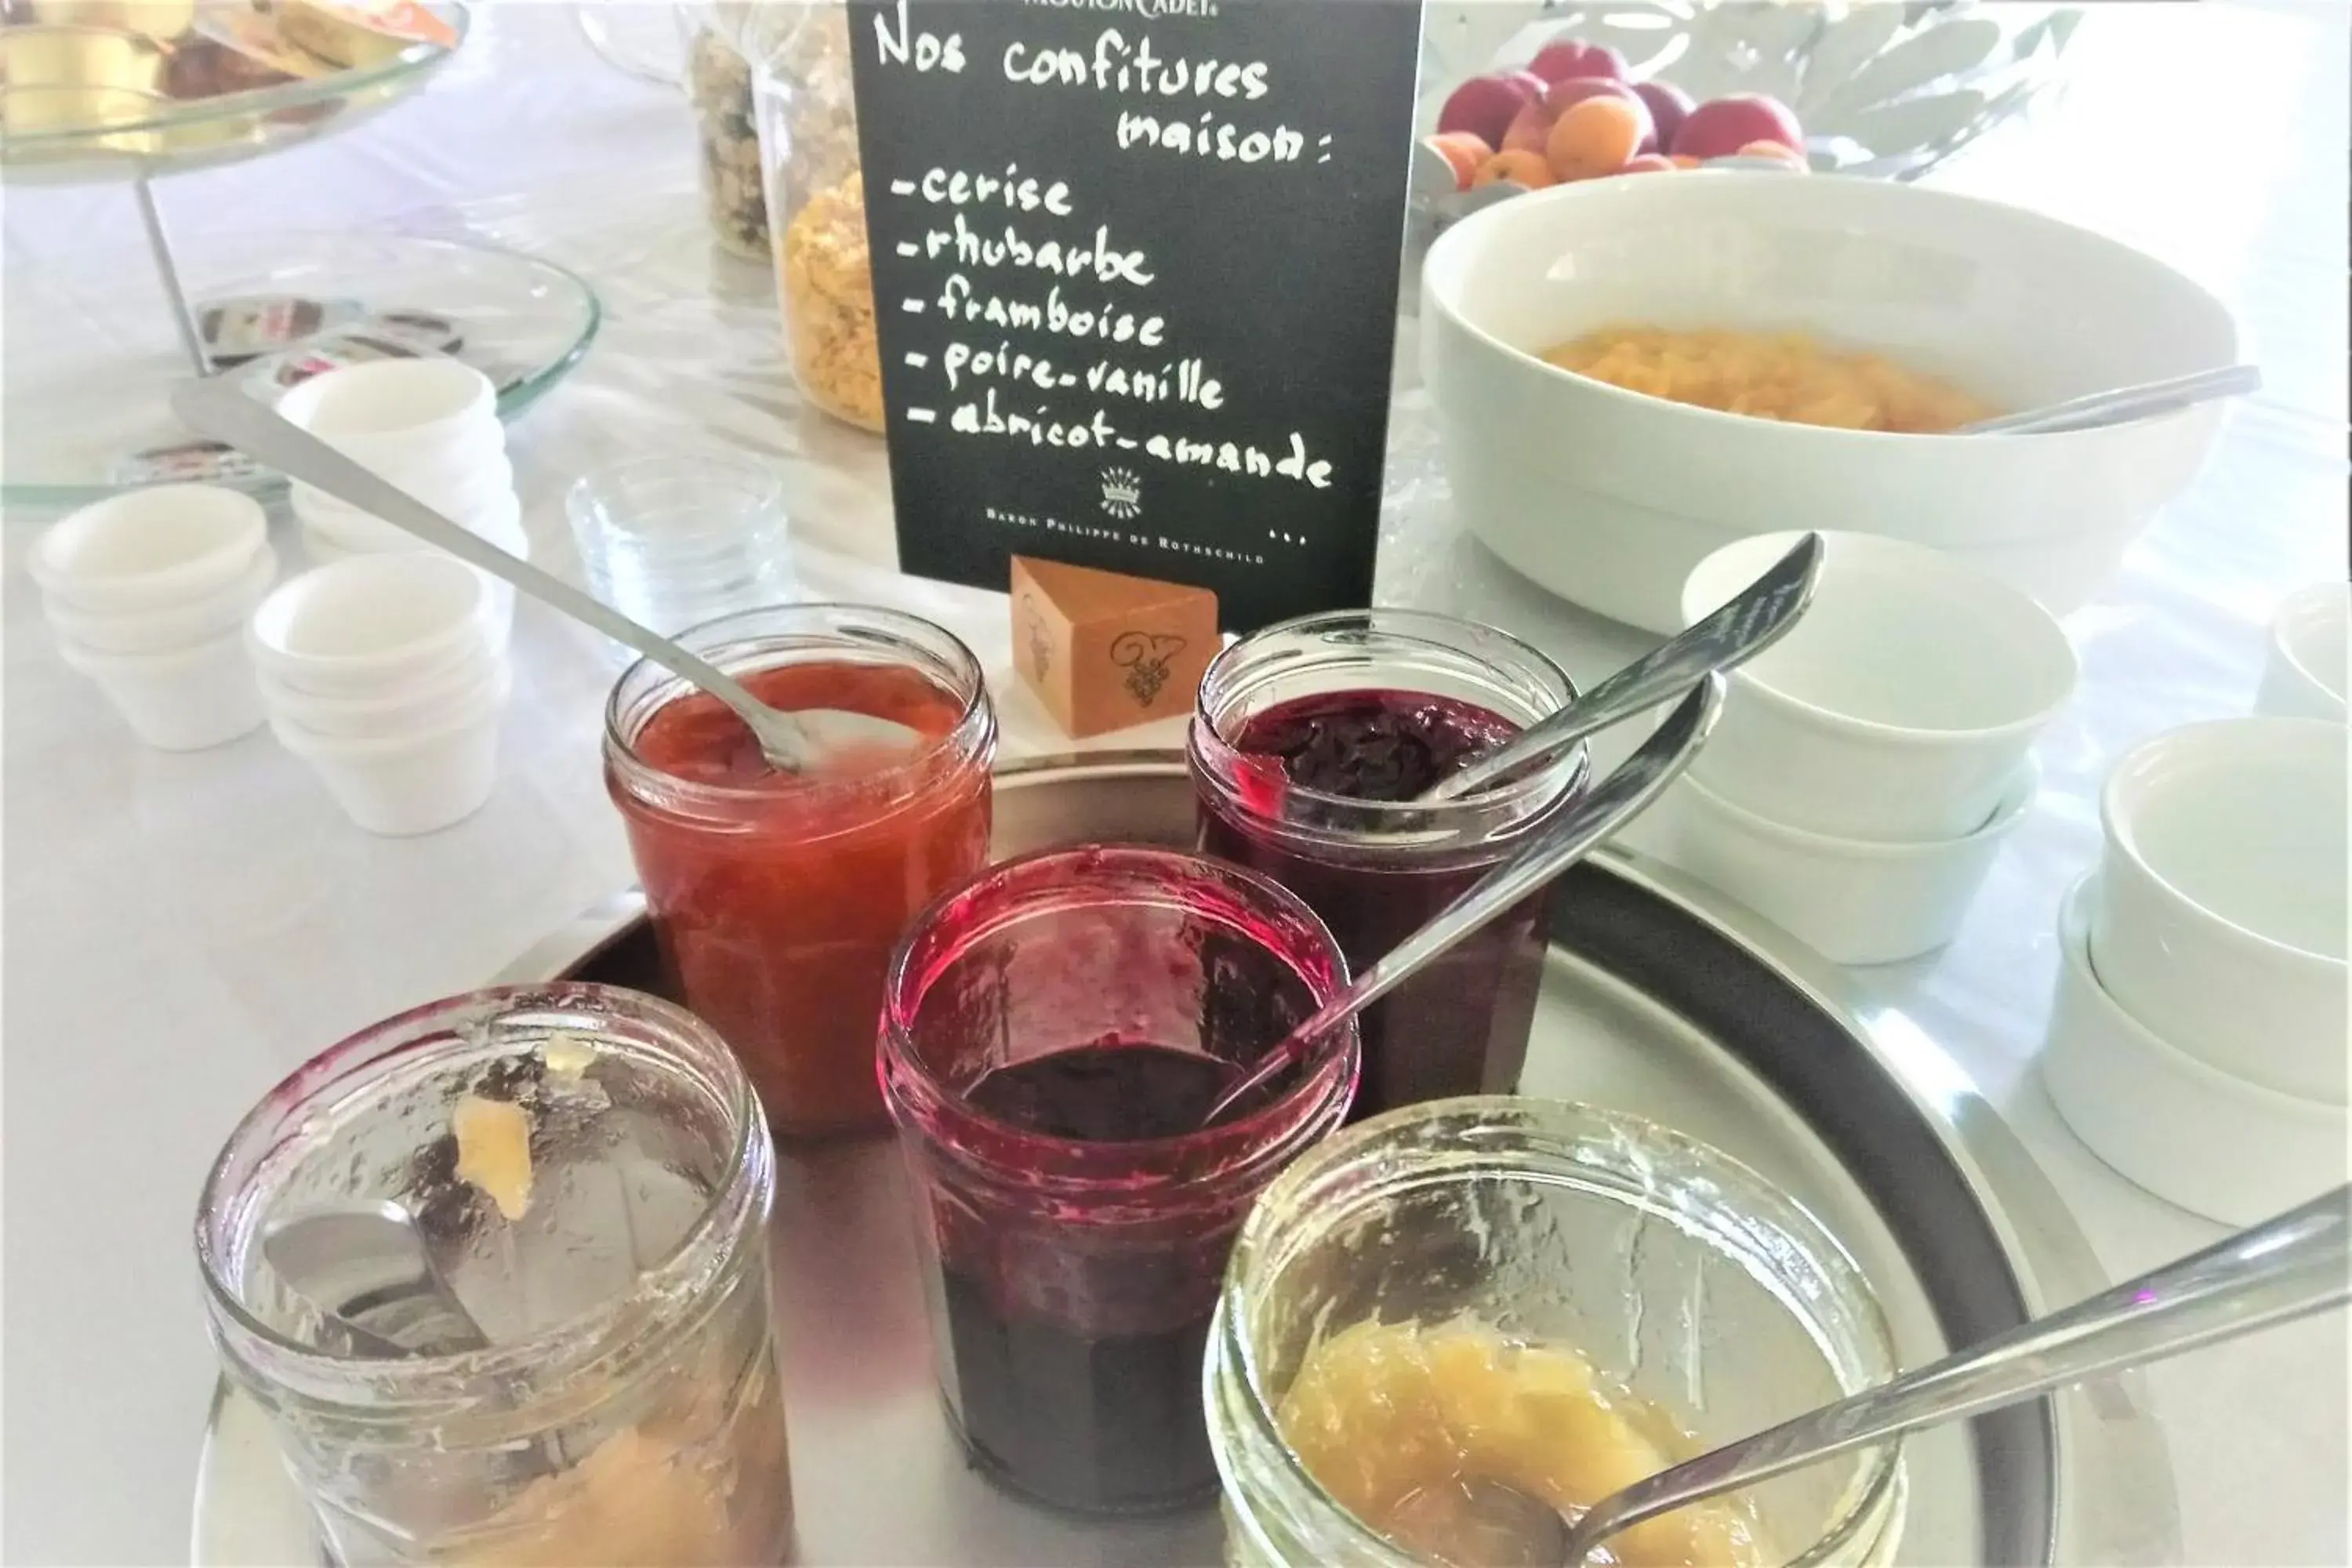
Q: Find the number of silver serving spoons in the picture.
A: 6